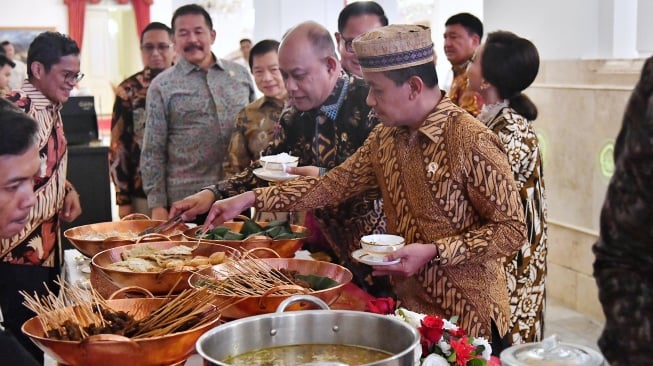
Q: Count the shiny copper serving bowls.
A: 5